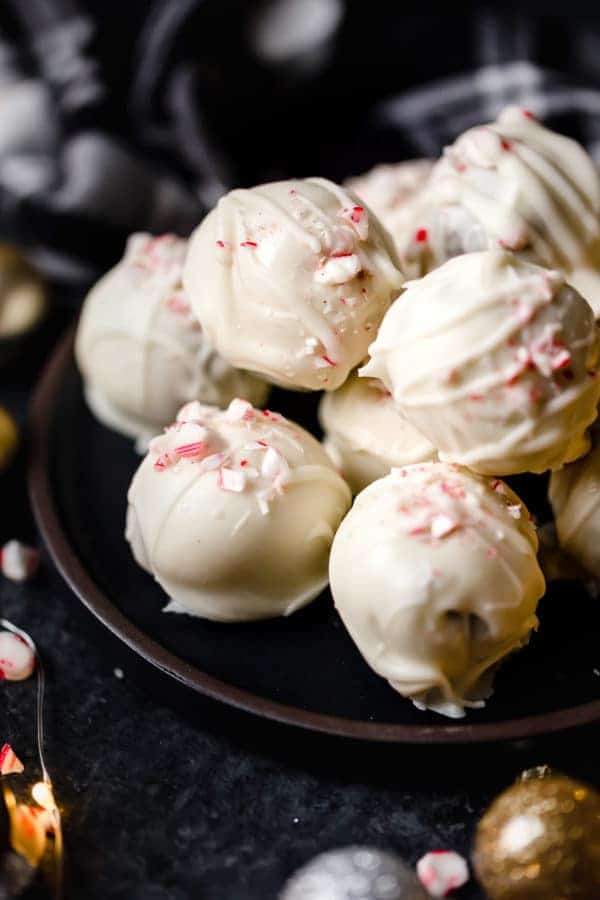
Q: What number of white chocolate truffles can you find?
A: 9